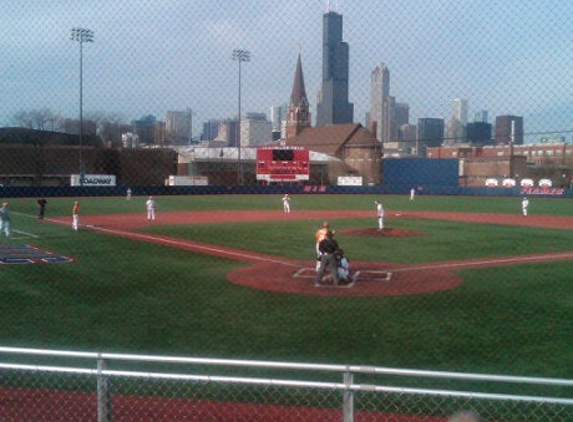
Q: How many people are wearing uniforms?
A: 12